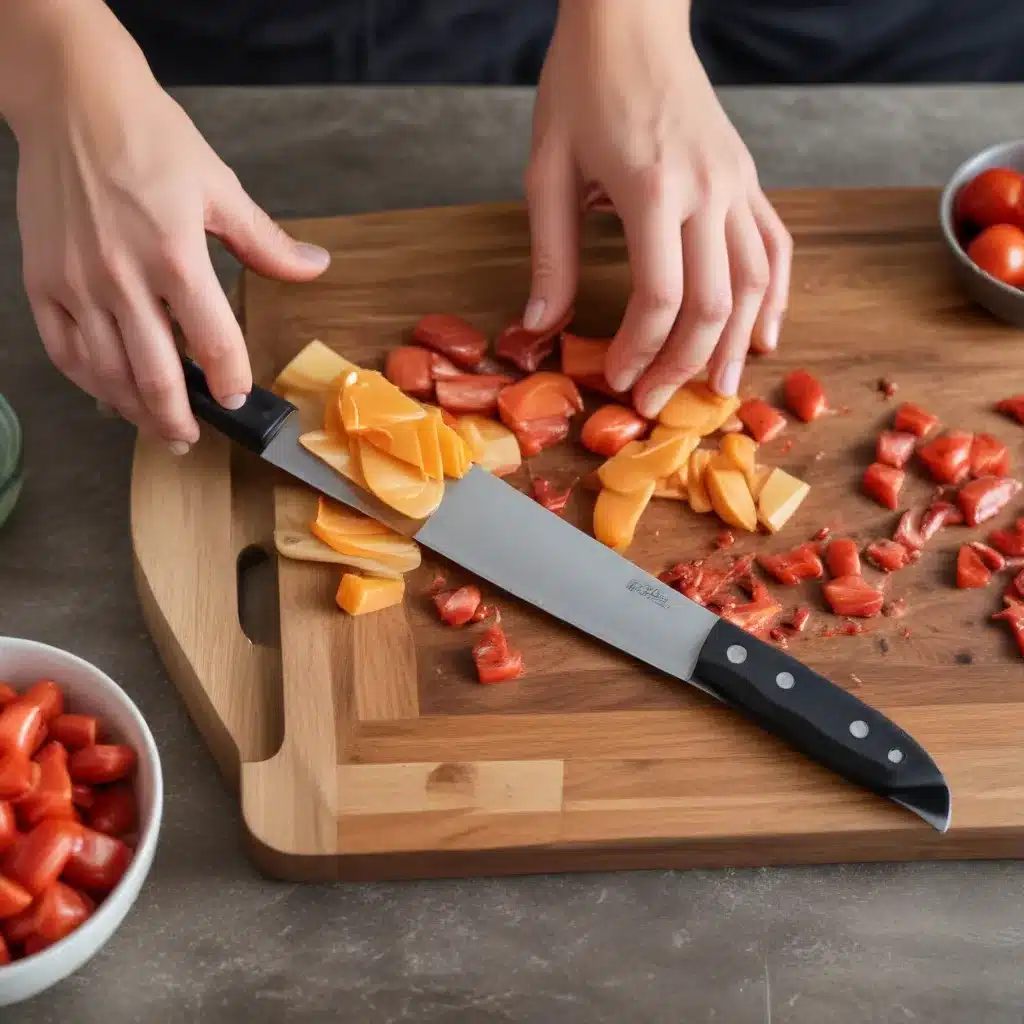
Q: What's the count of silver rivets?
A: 4